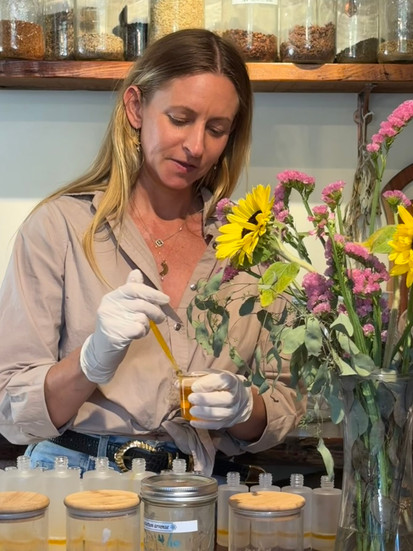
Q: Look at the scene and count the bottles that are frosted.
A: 9